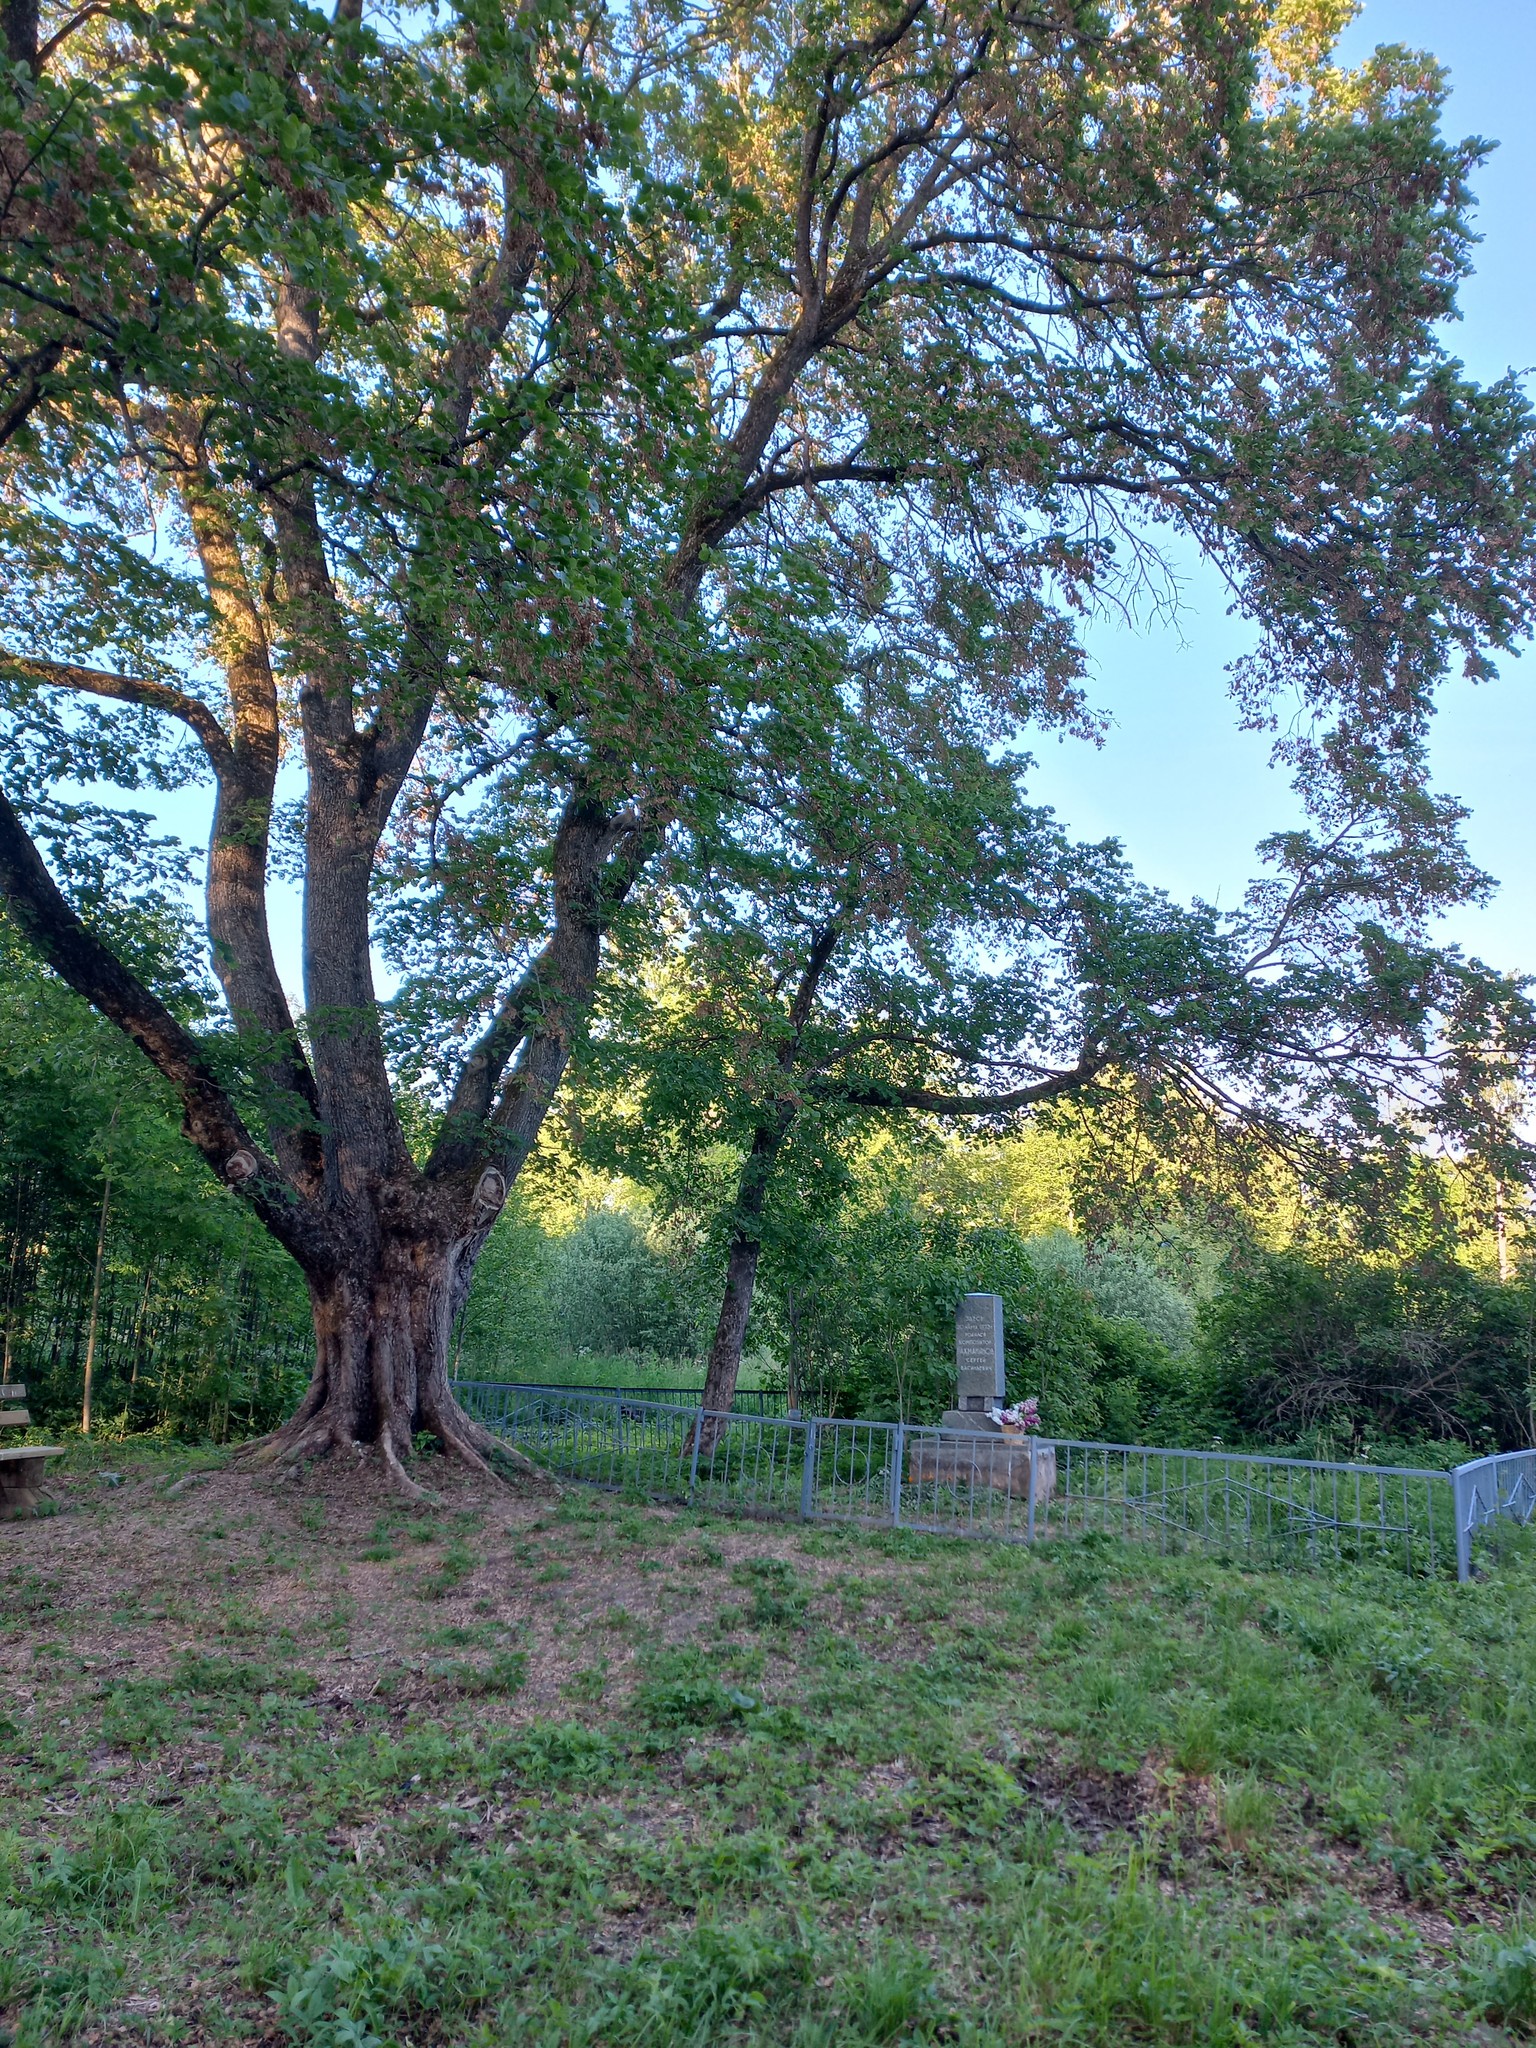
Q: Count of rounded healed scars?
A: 2